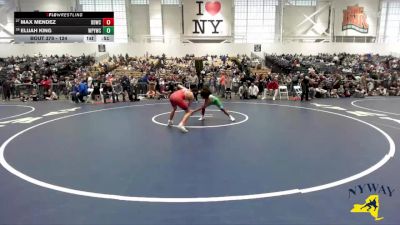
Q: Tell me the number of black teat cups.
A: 0